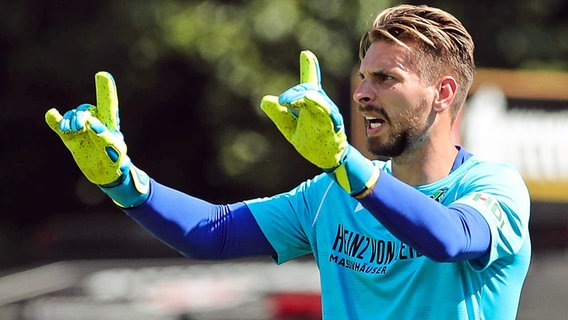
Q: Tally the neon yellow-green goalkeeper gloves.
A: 2